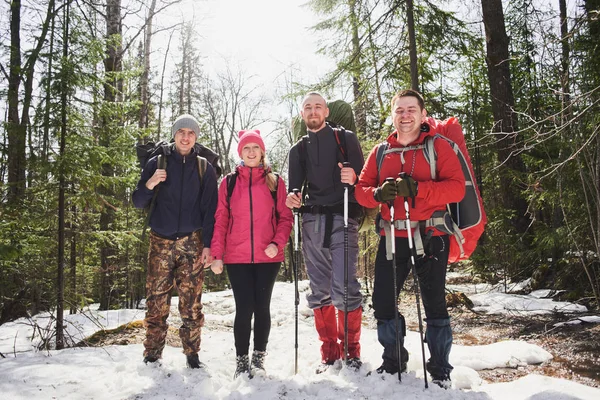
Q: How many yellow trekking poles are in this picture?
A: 0